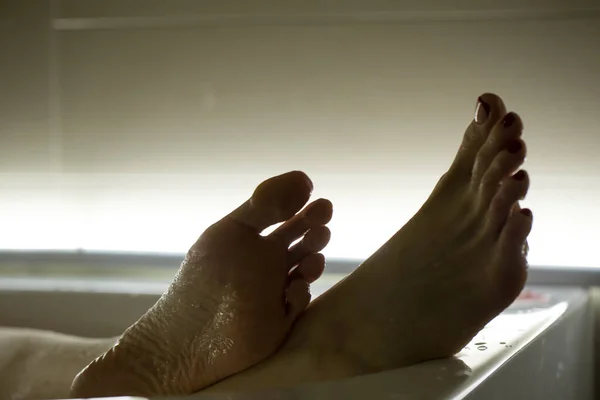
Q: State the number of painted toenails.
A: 5